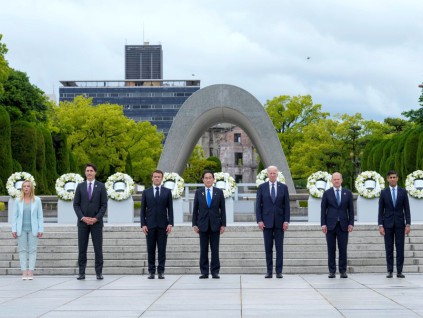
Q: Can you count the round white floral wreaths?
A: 9